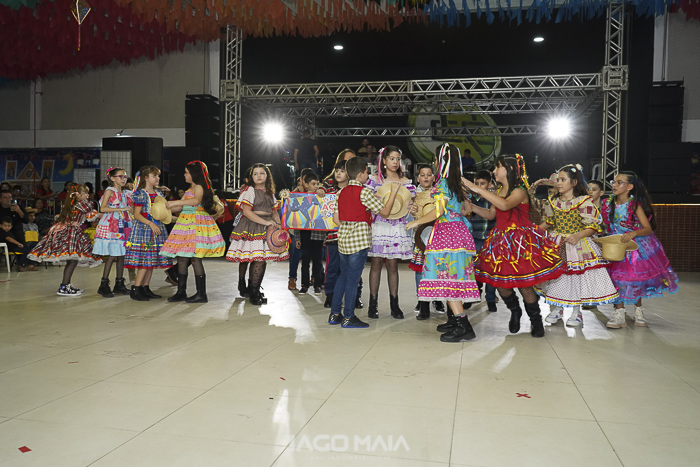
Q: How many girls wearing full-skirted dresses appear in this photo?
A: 10